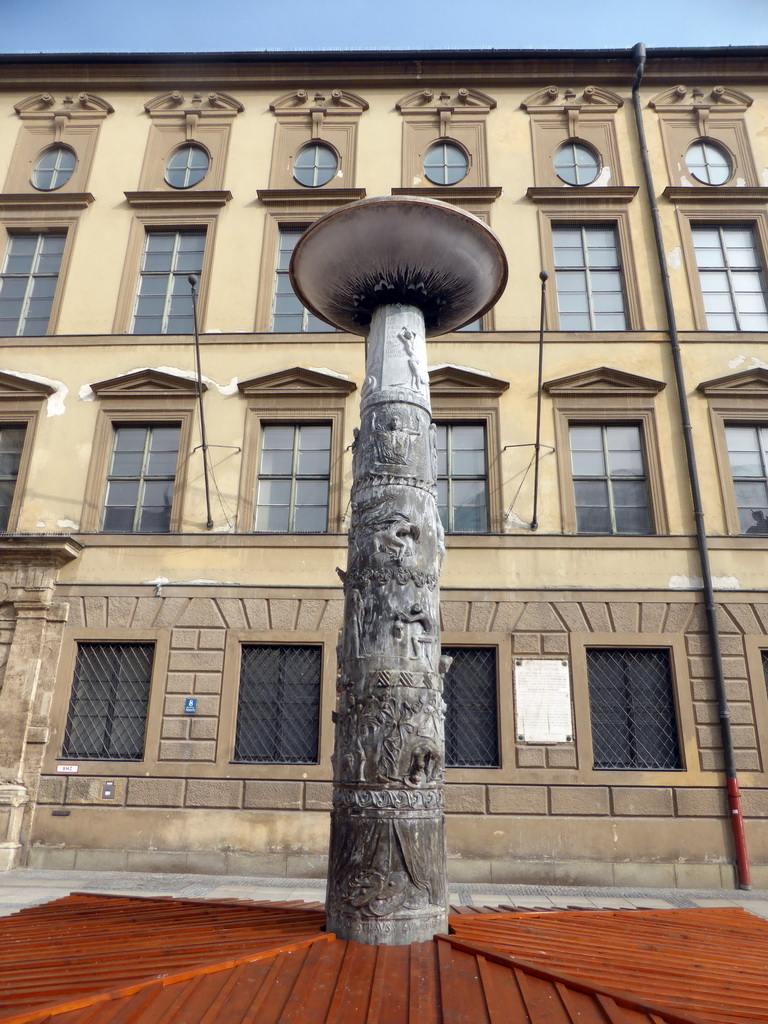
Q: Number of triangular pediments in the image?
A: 6